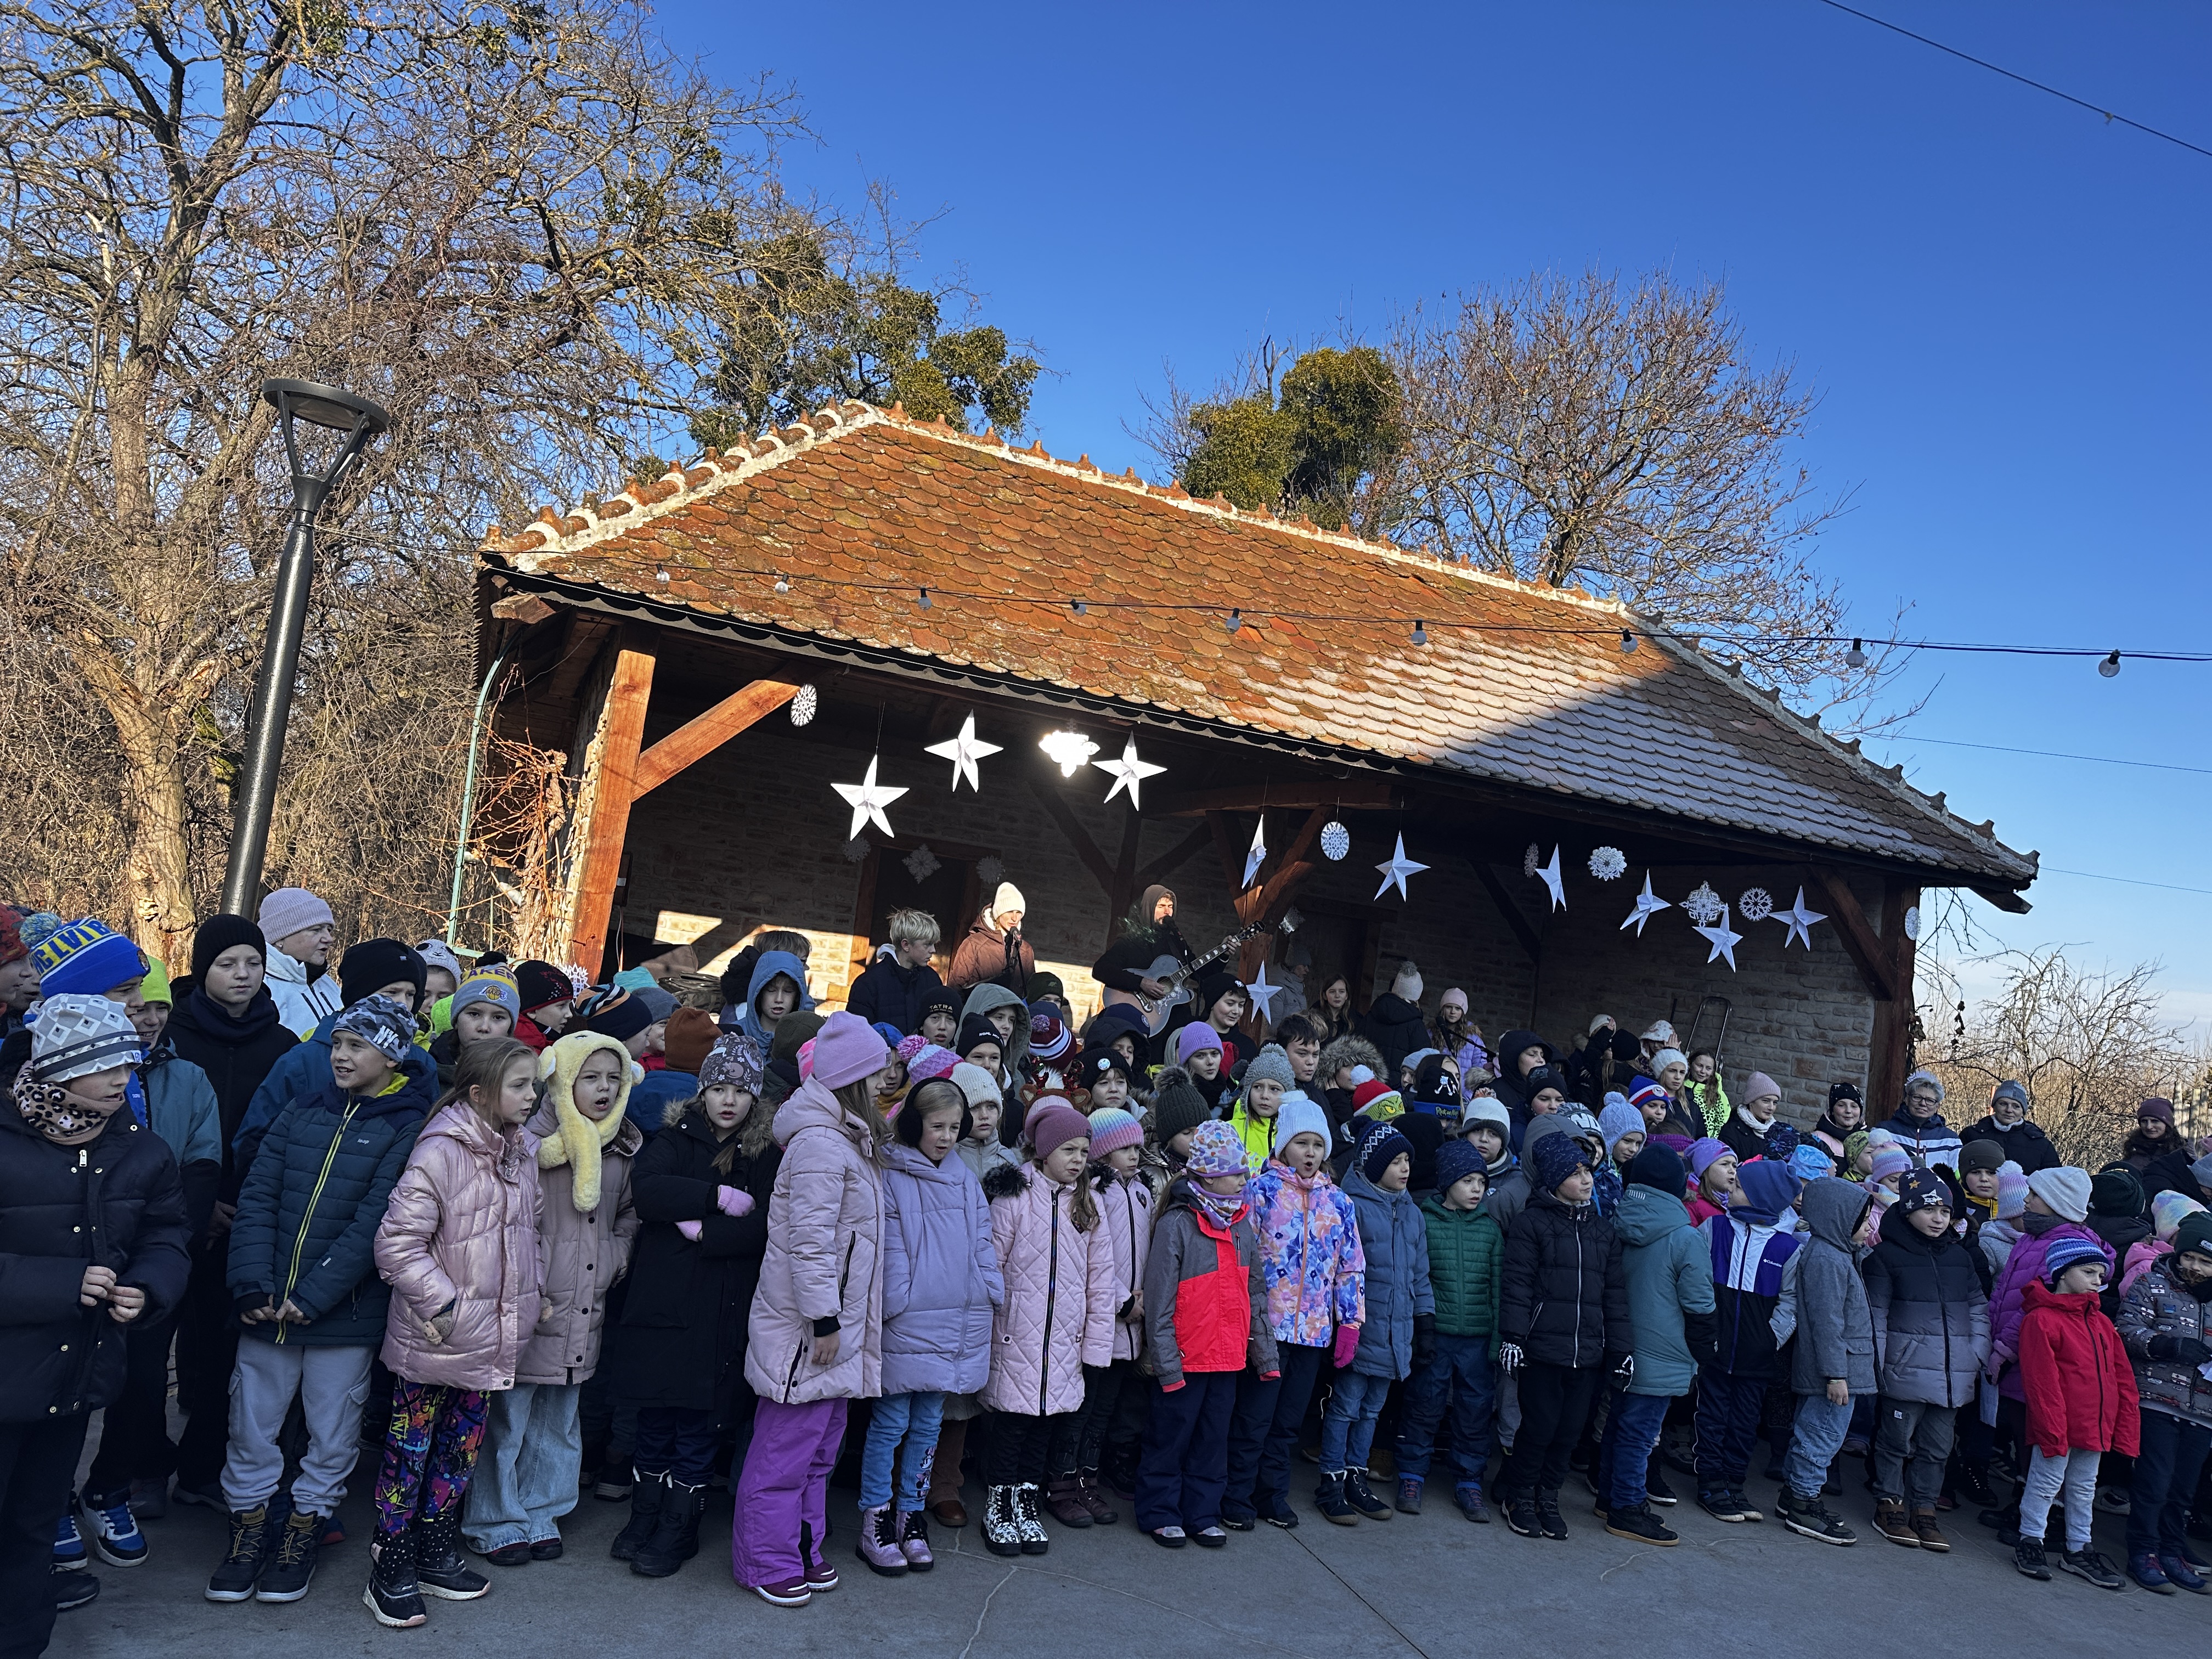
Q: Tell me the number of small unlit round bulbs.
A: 9